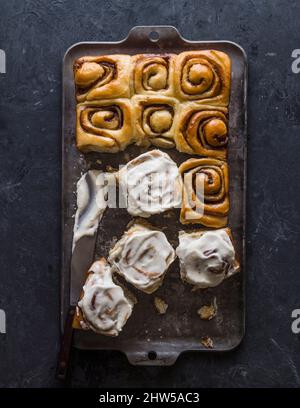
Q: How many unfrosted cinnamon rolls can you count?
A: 7